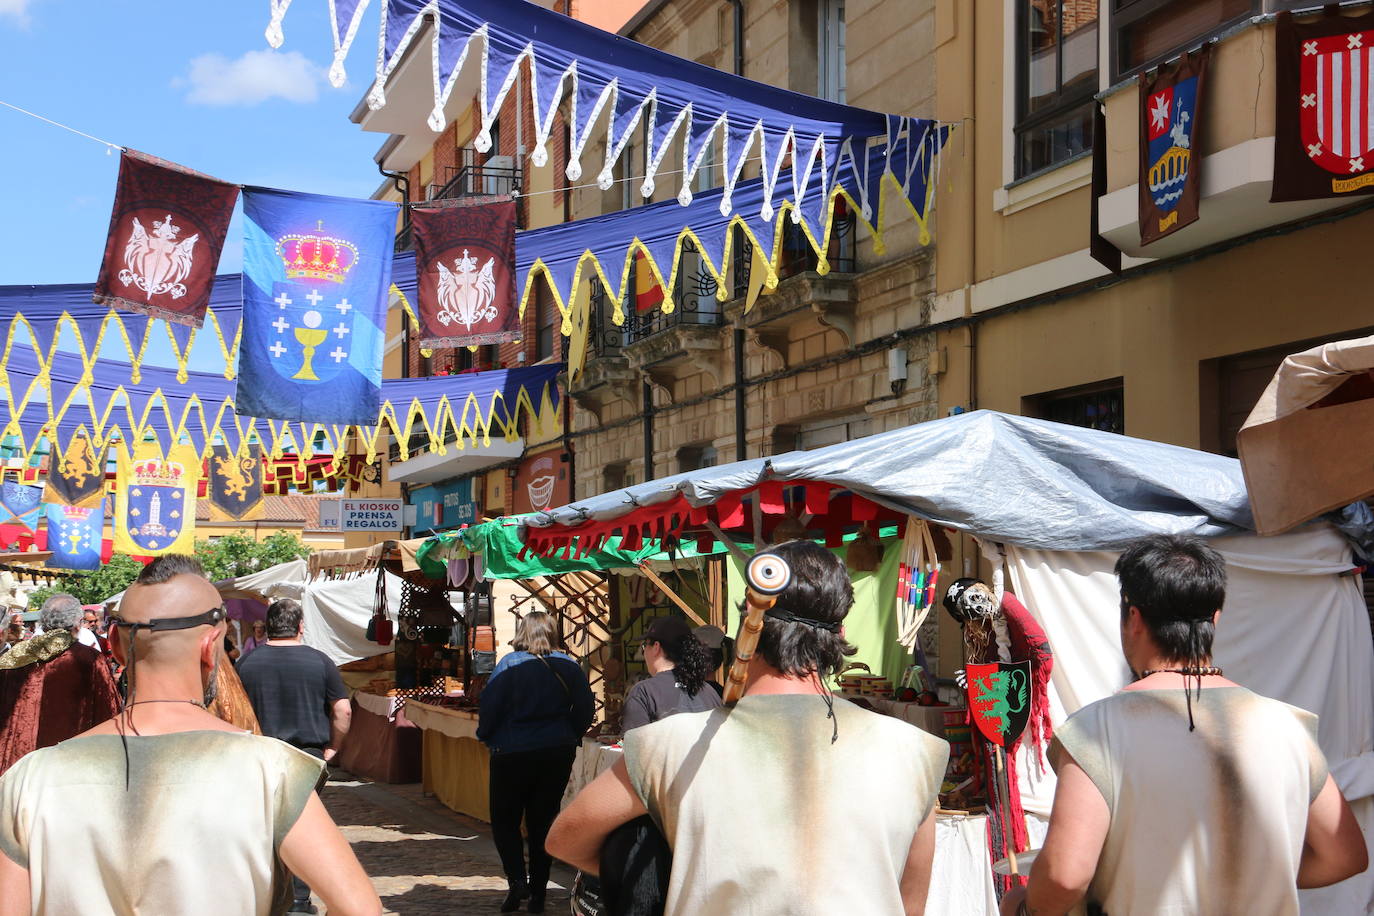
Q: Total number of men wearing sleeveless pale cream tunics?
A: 3